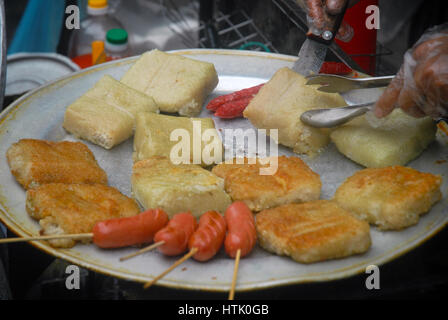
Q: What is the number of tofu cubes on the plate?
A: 11